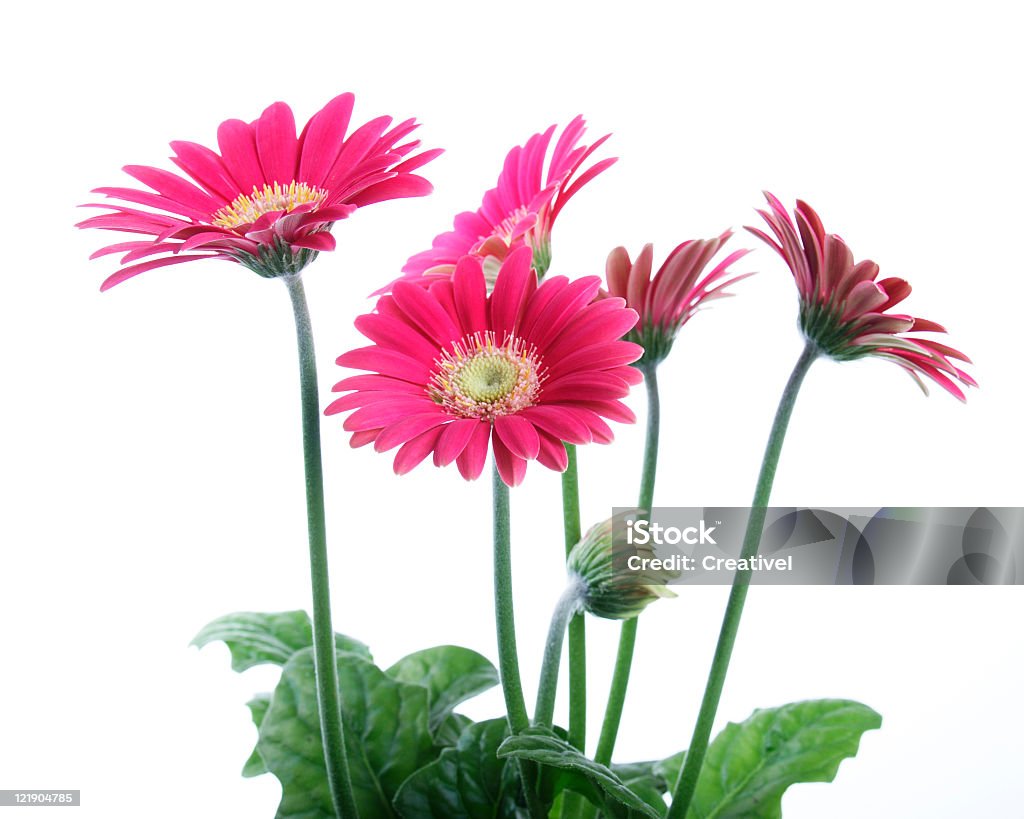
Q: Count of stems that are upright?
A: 6